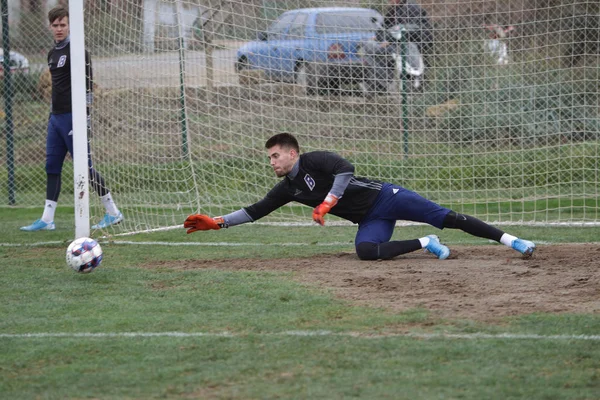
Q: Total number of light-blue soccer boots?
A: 4